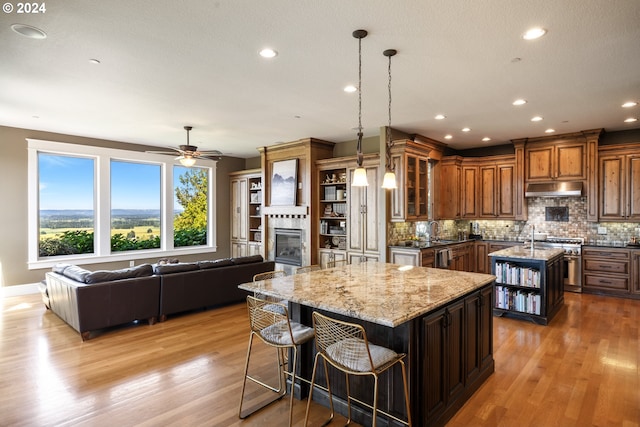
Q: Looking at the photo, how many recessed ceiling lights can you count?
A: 12